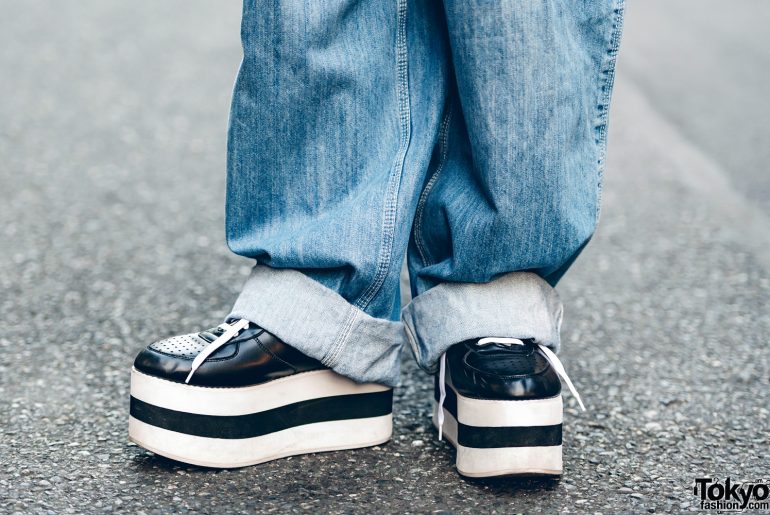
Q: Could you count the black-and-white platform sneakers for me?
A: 2